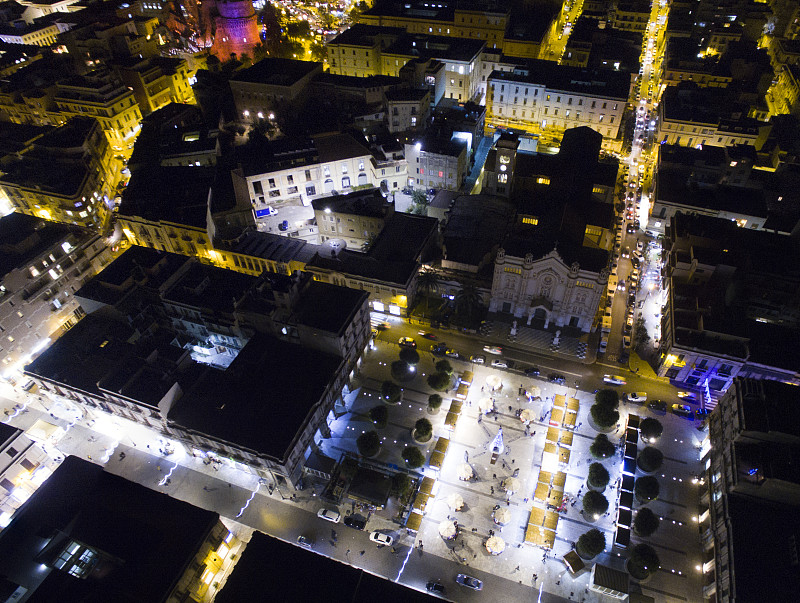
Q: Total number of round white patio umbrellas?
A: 10